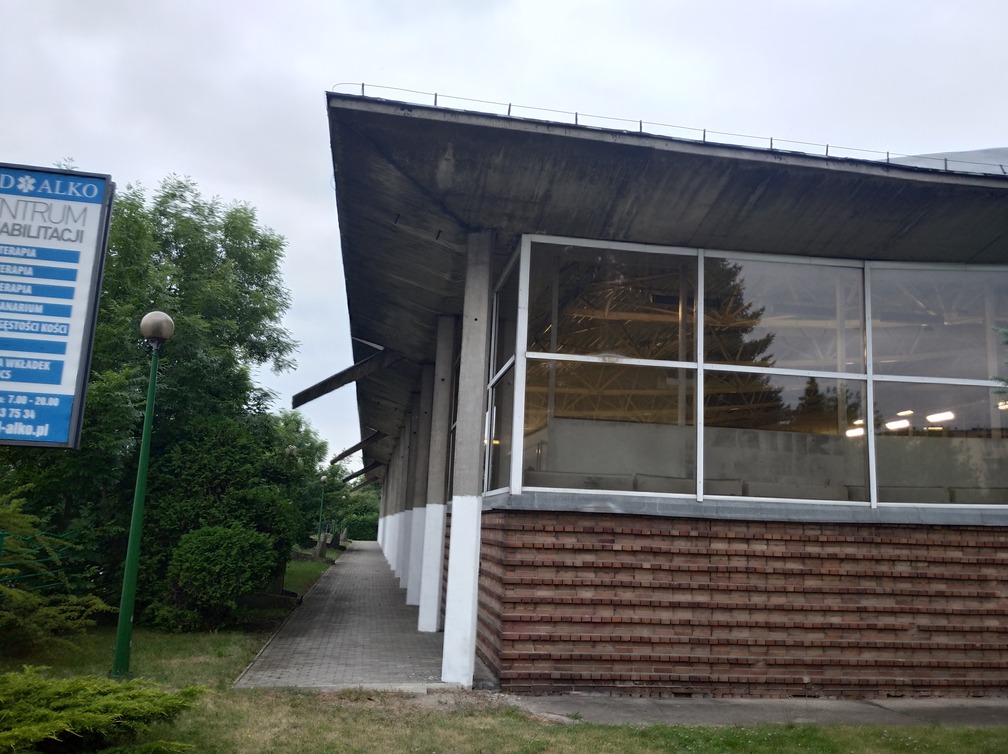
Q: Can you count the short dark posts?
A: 11